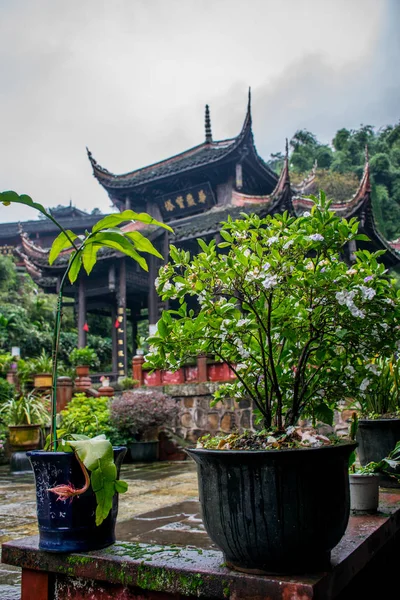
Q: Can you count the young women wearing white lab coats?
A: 0